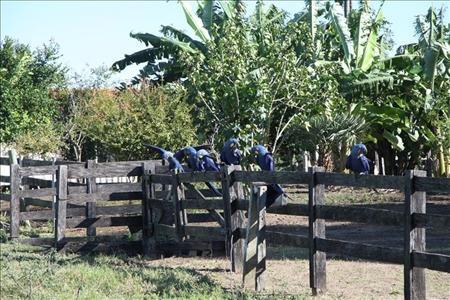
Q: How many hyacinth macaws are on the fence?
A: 6